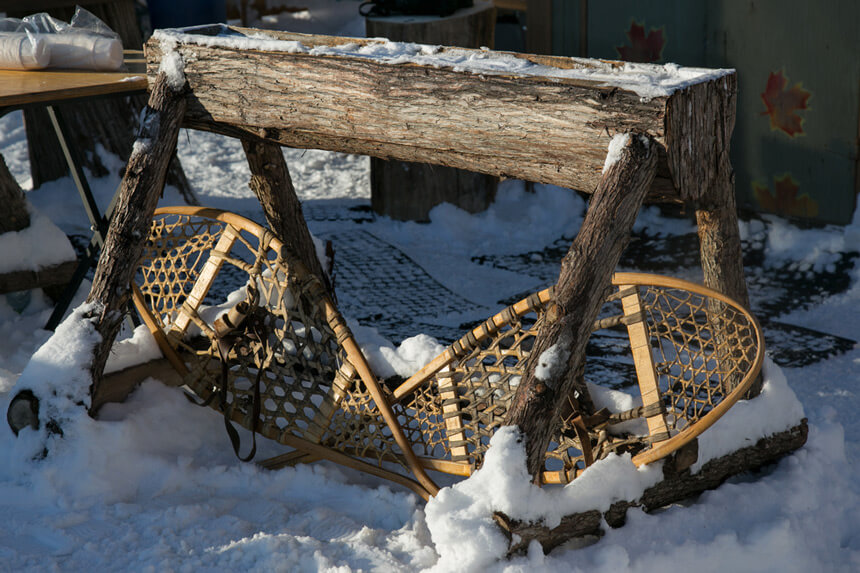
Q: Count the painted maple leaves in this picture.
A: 3